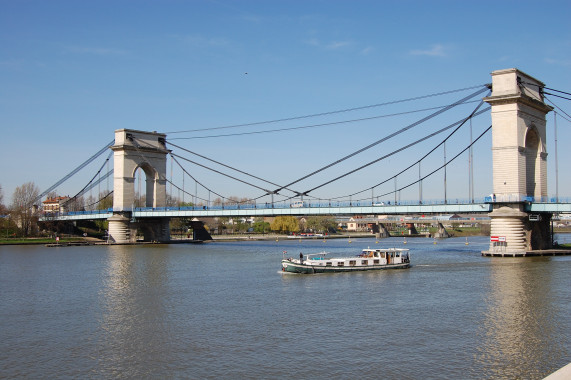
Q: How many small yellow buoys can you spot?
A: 8